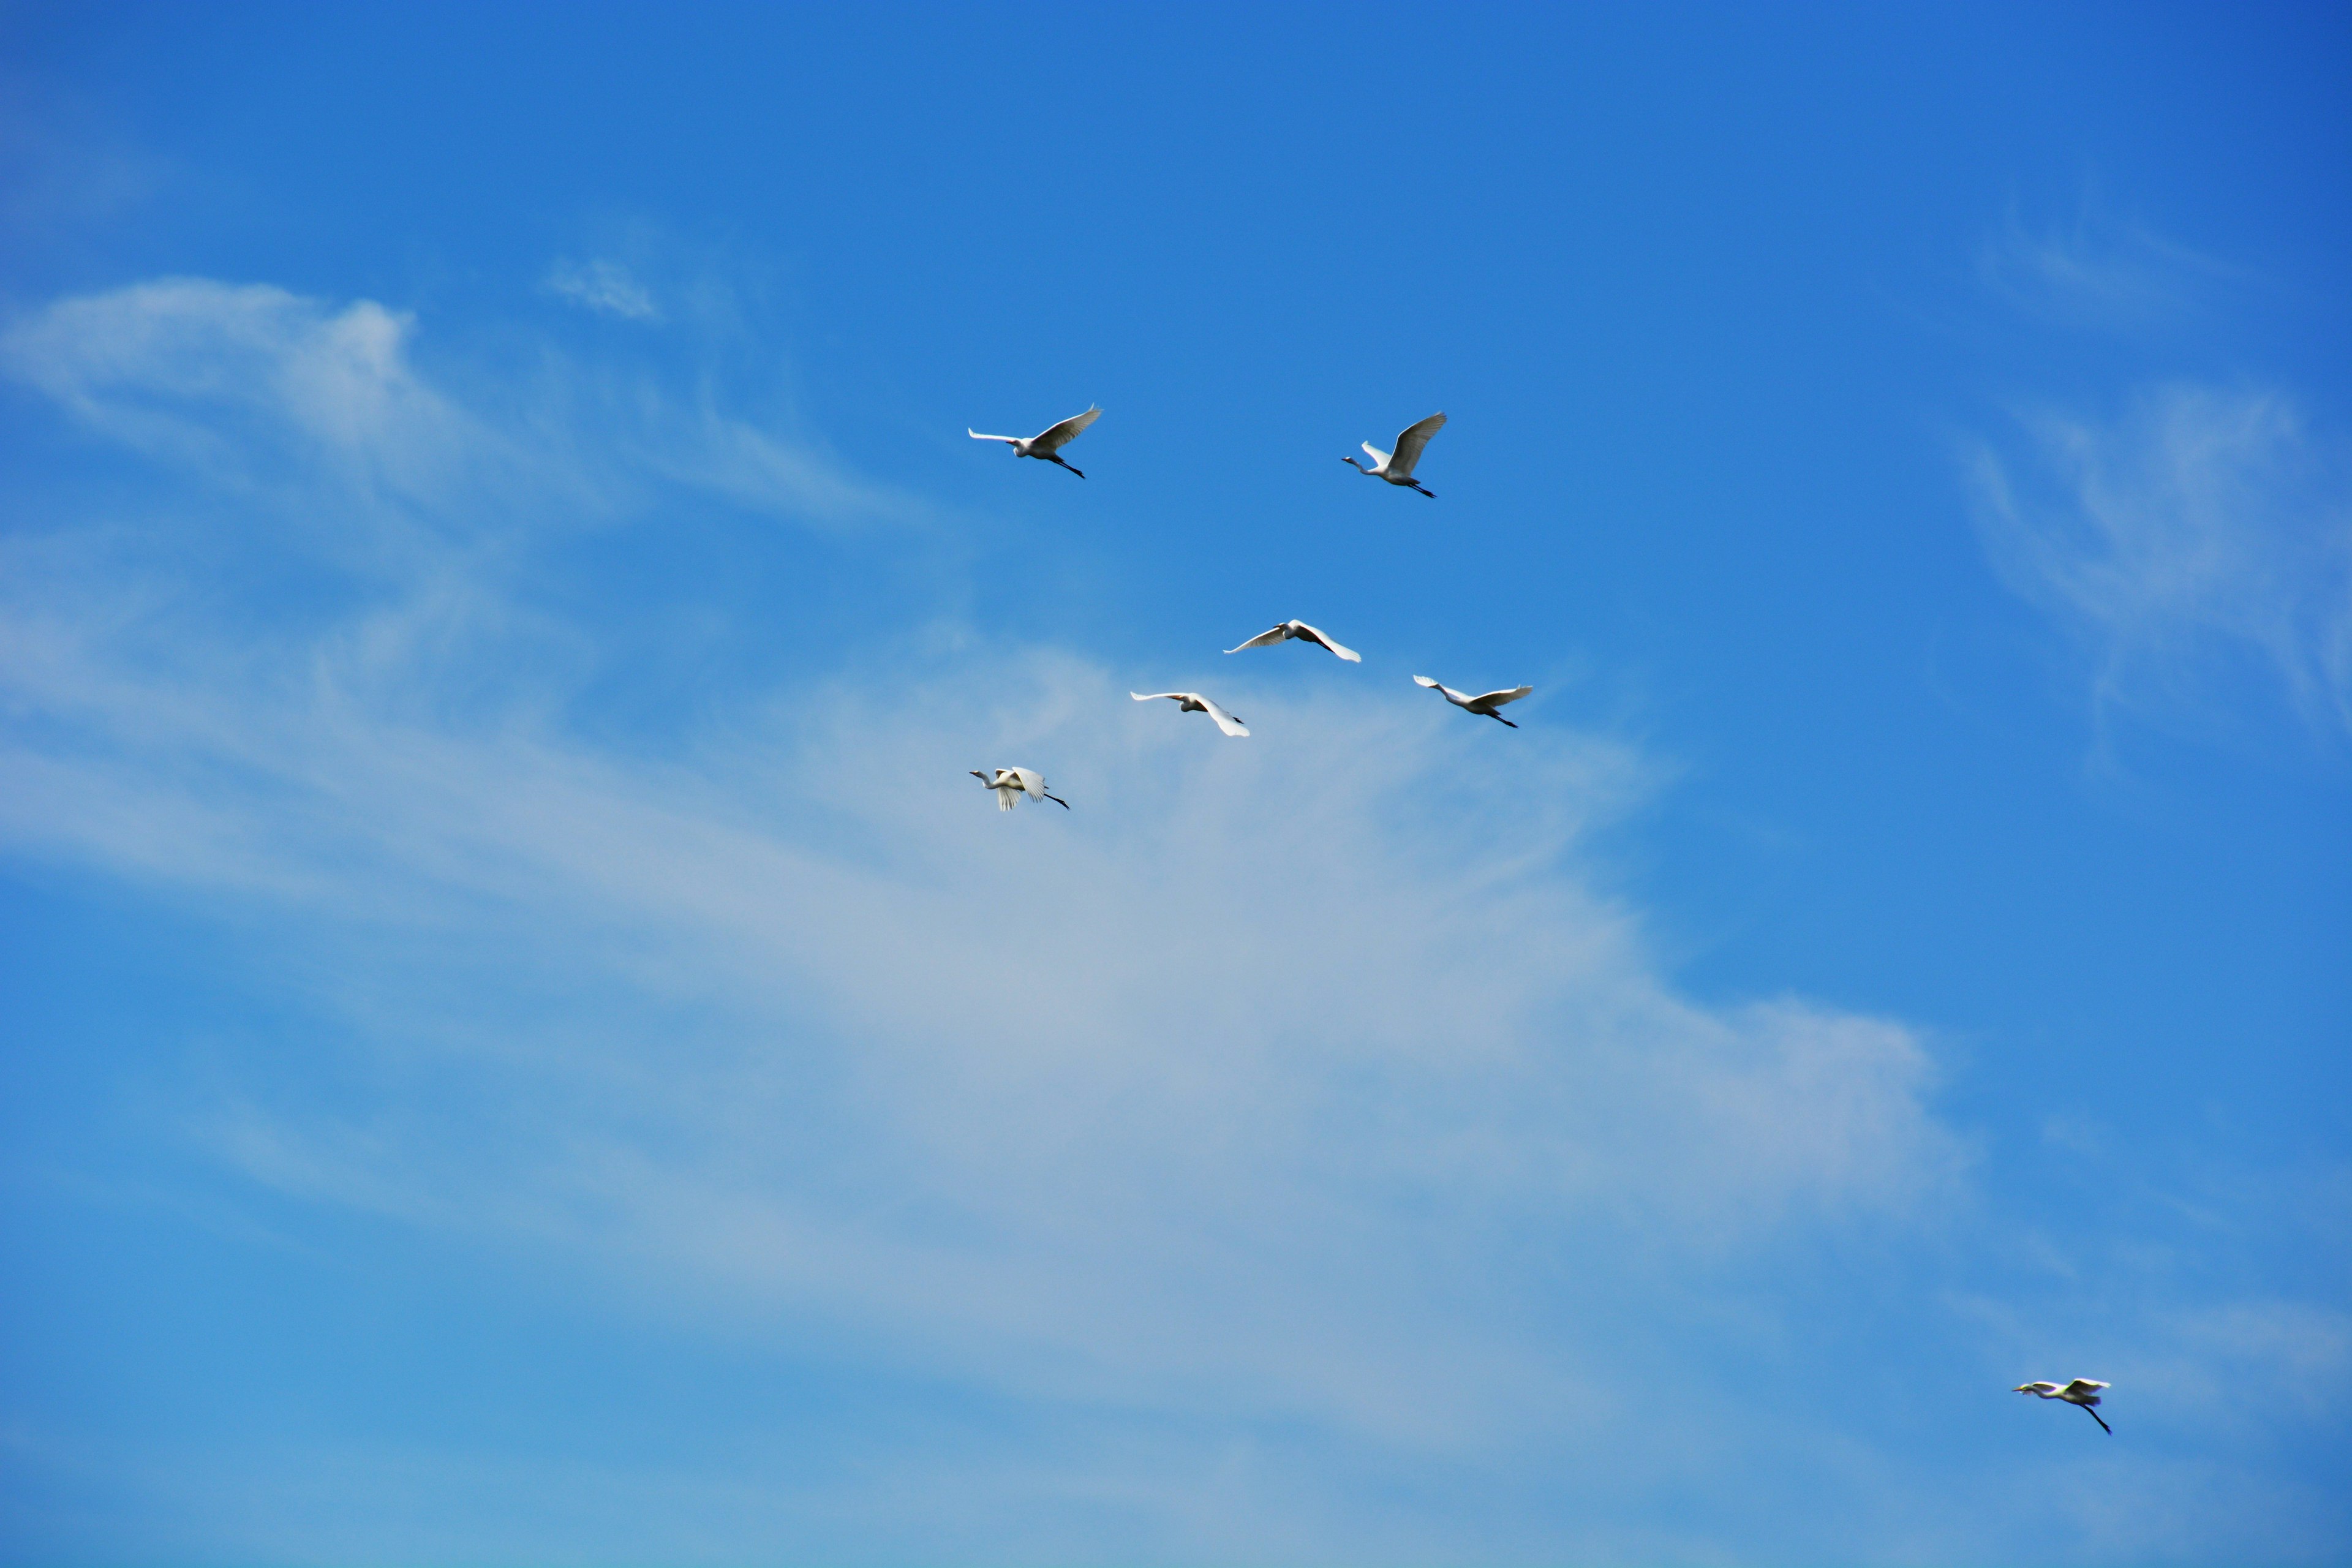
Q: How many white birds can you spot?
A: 7